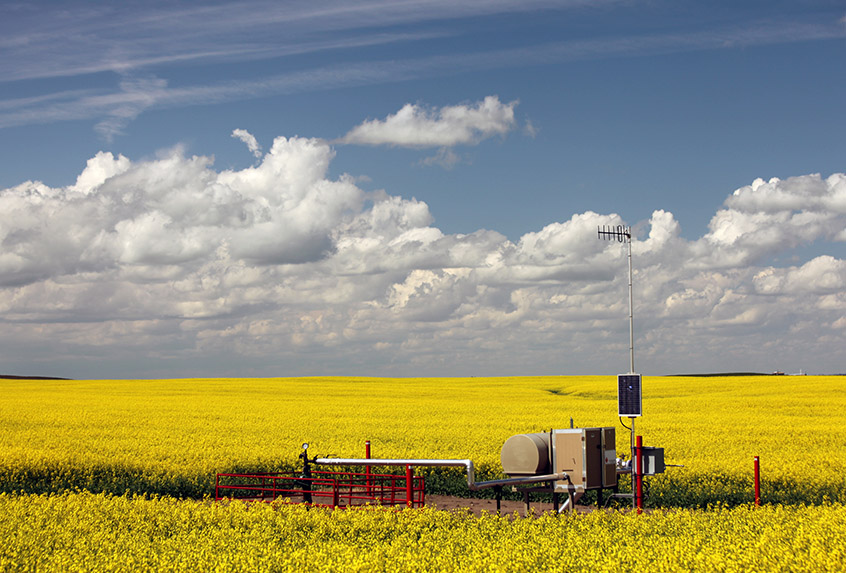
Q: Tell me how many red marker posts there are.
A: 4